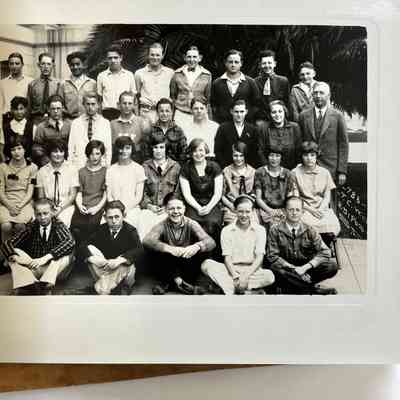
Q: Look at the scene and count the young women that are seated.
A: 9